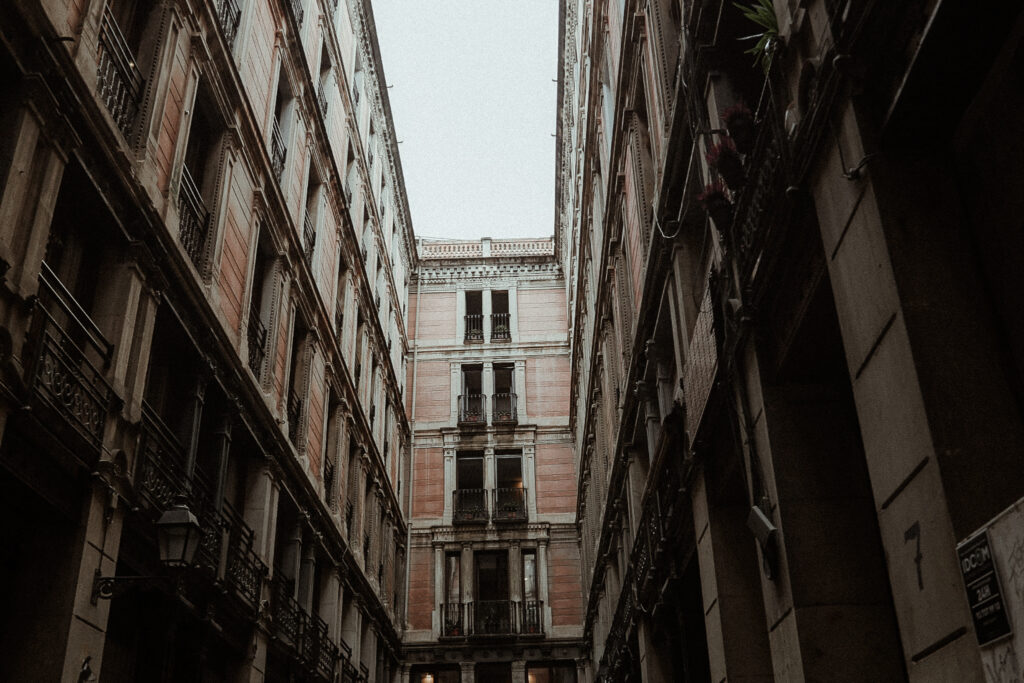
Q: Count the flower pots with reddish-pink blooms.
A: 3